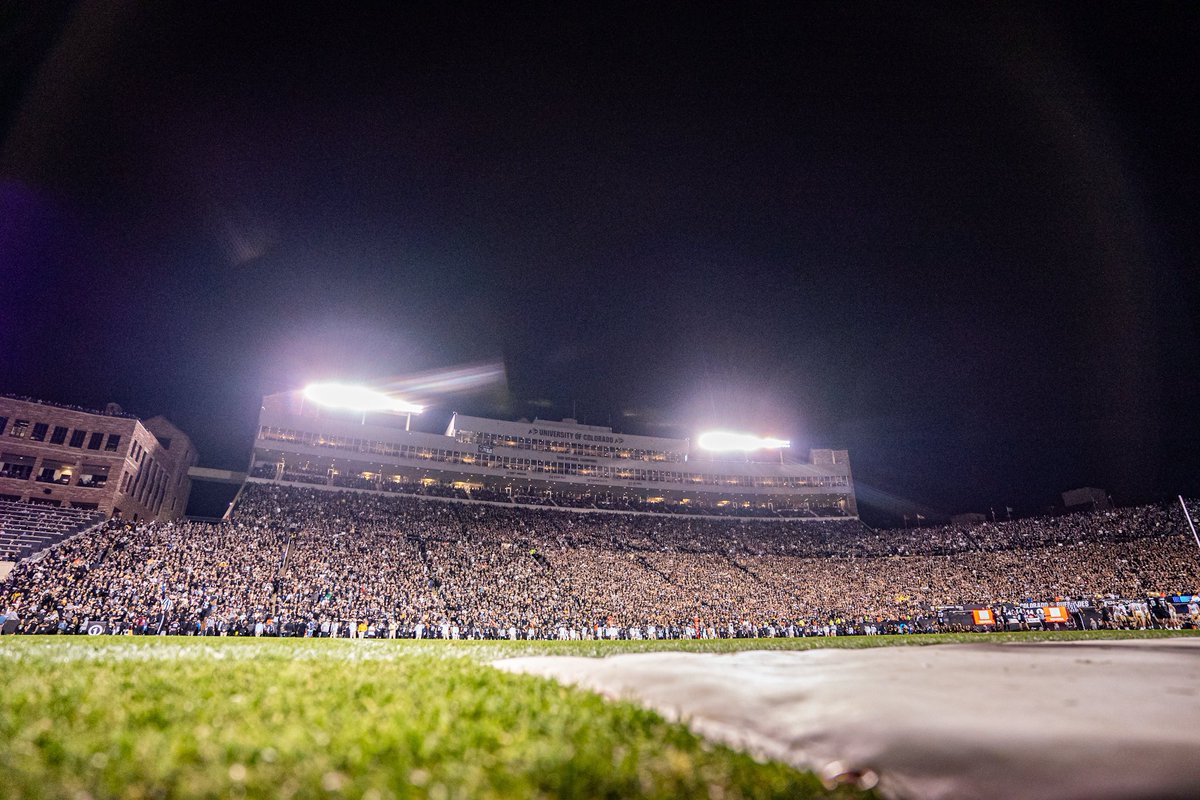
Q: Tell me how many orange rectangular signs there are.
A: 2